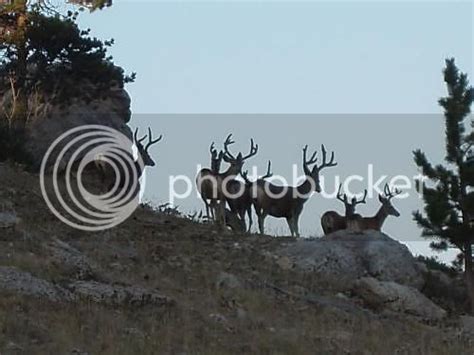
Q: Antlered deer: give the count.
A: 7